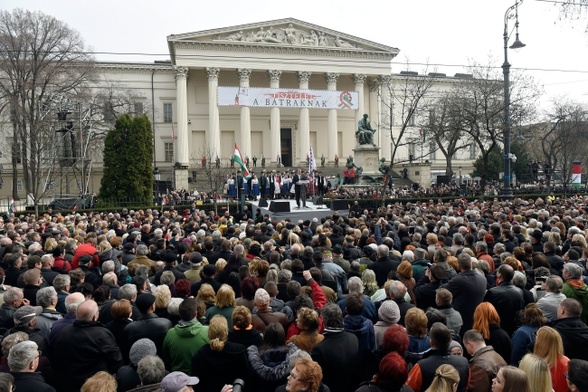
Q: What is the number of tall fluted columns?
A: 8